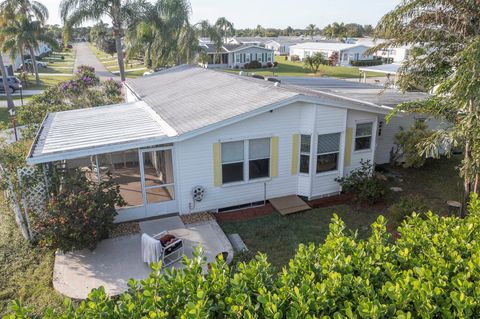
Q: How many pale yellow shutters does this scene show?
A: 4